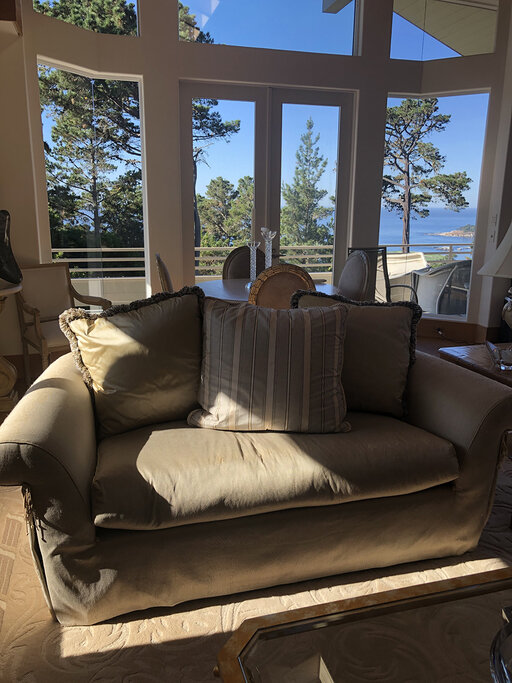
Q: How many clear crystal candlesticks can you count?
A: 2